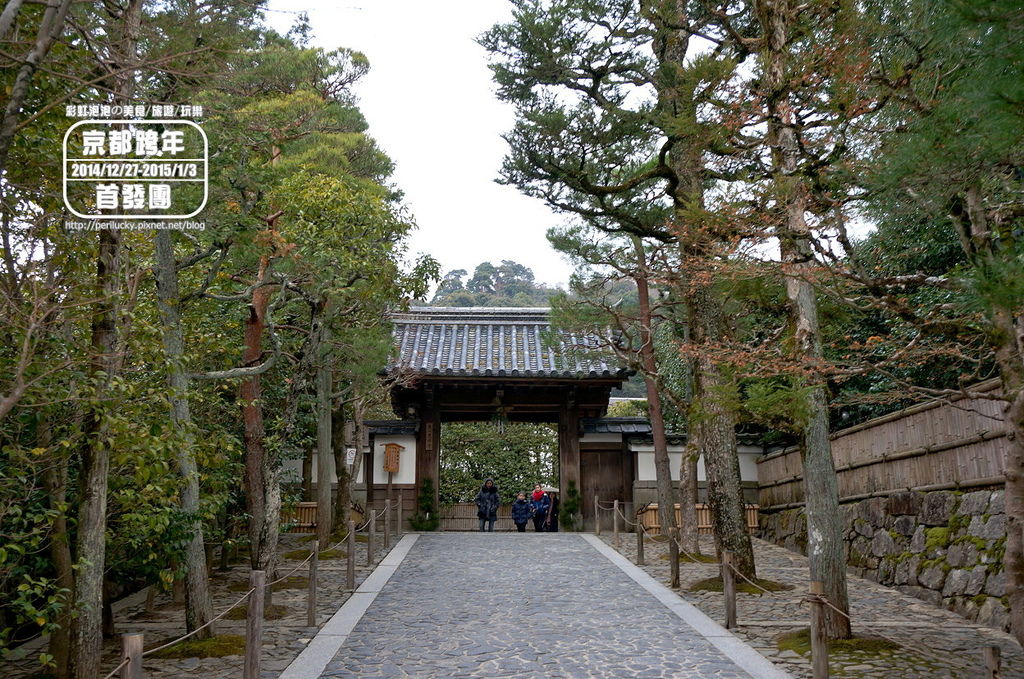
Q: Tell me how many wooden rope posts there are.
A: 14